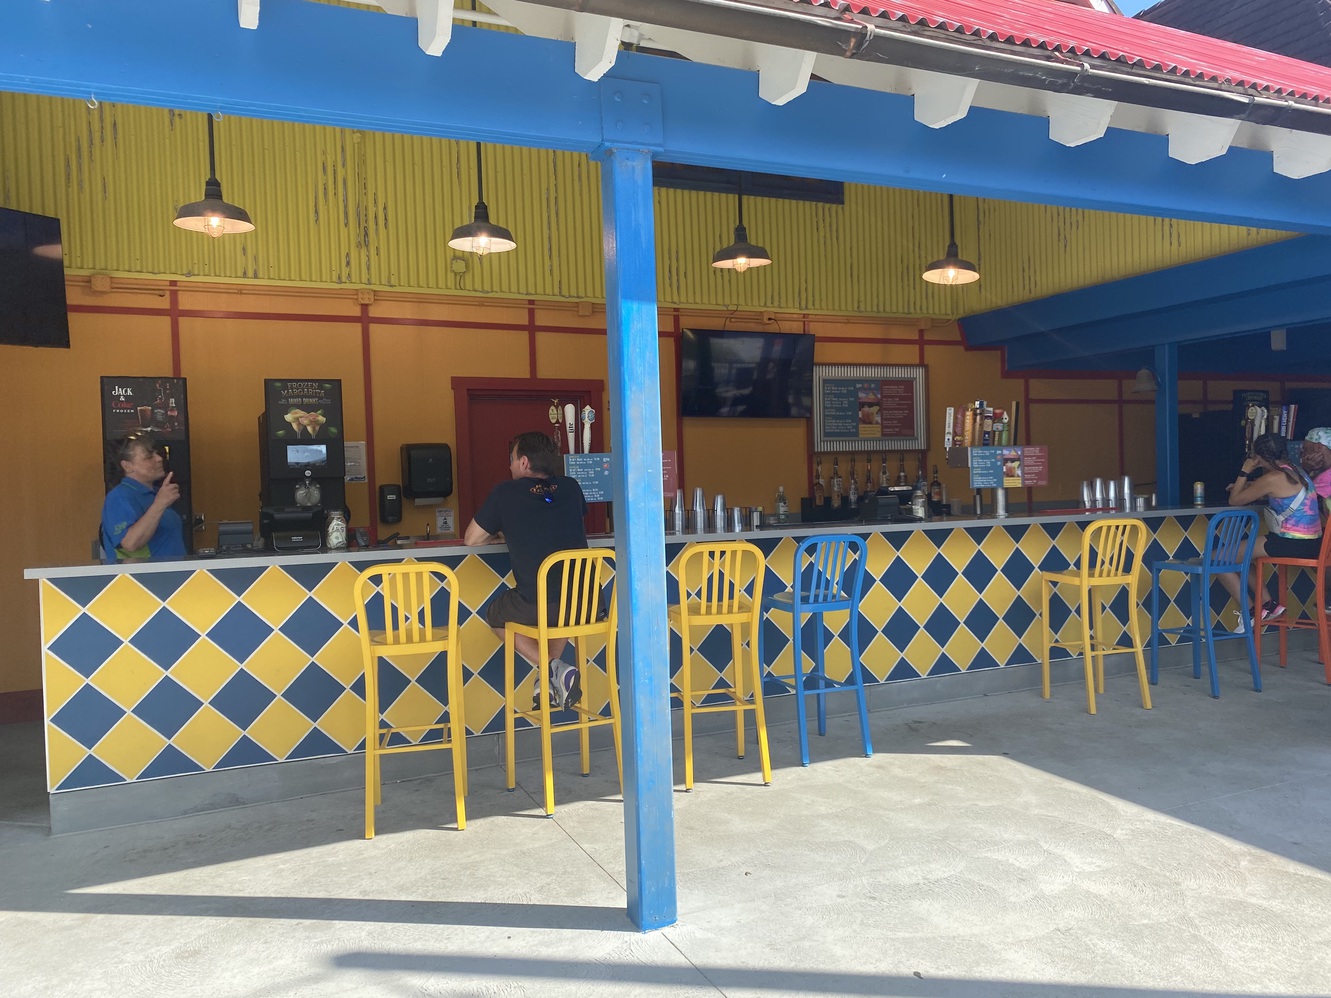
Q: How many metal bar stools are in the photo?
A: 7